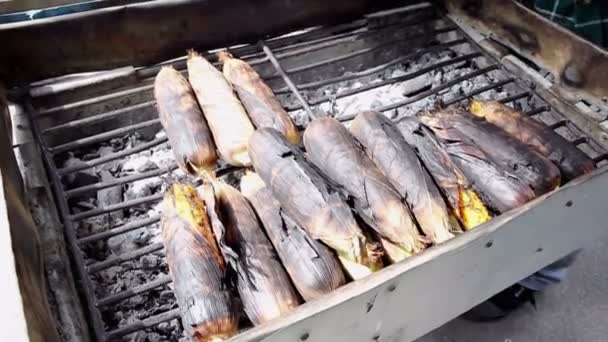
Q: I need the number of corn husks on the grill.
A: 13